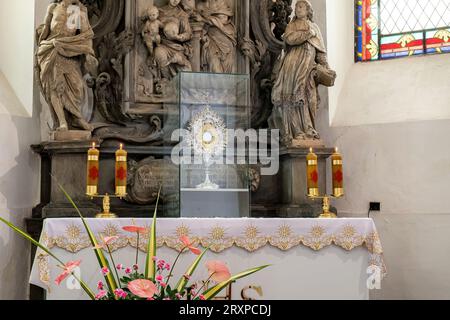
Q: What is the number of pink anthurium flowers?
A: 6